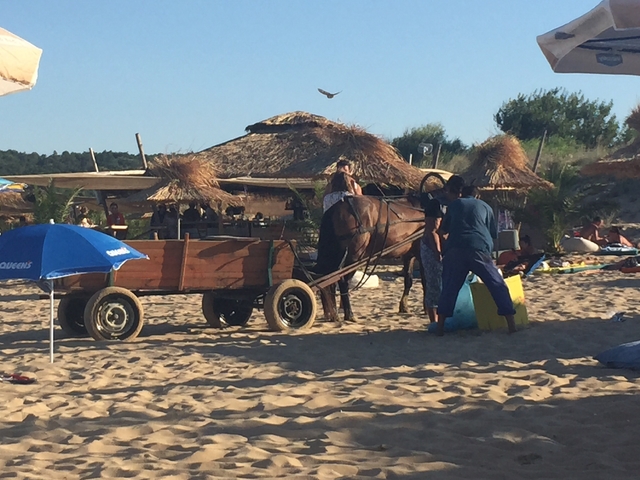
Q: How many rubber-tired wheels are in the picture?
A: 4